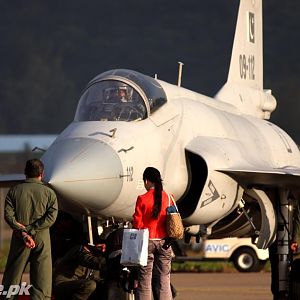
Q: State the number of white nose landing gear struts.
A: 1